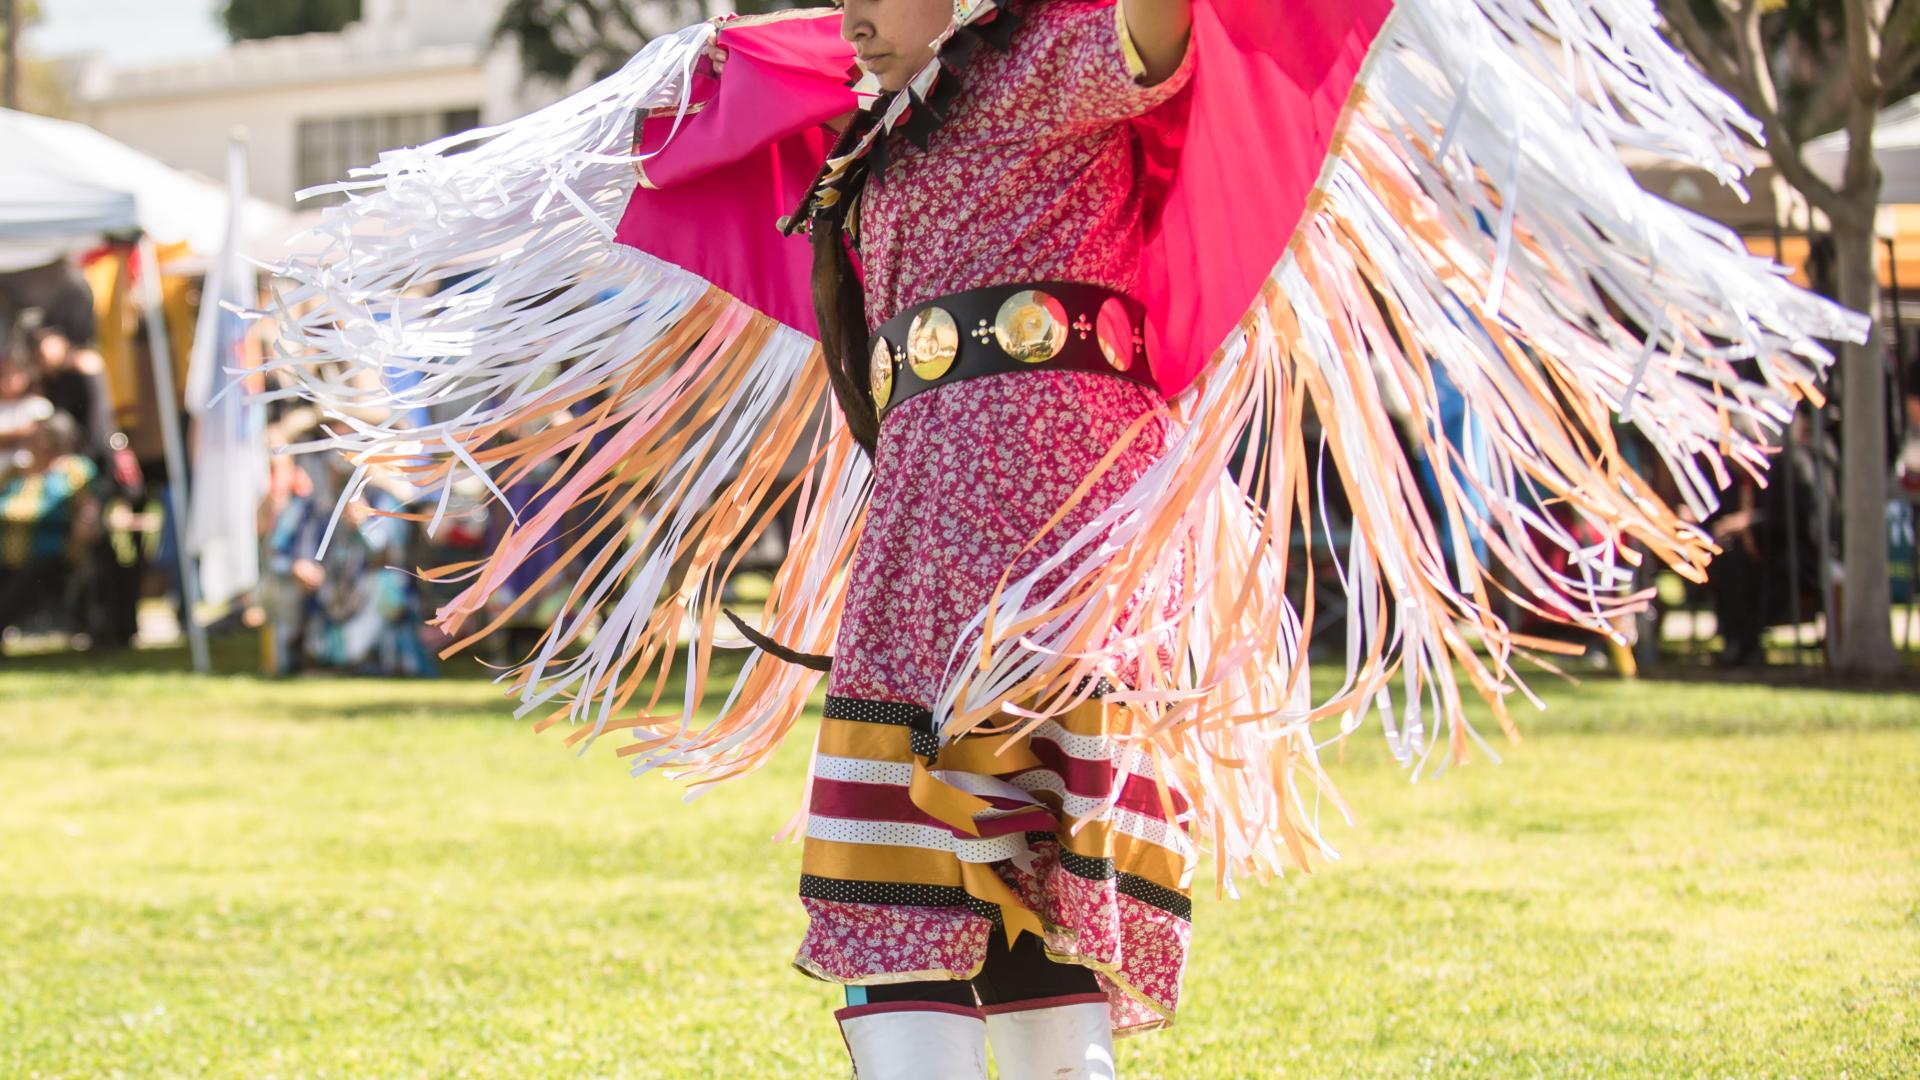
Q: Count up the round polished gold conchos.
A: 4